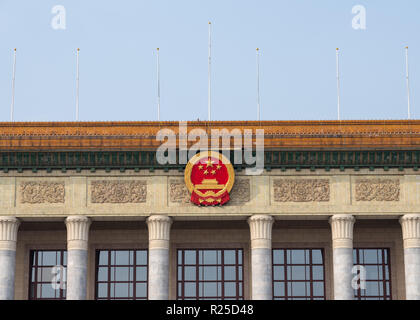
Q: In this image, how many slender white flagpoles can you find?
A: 7